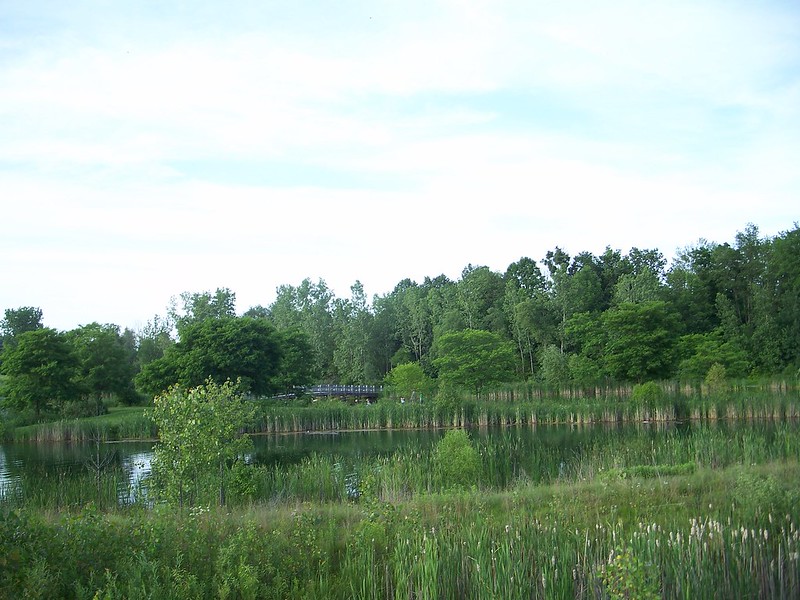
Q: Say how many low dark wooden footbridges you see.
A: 1